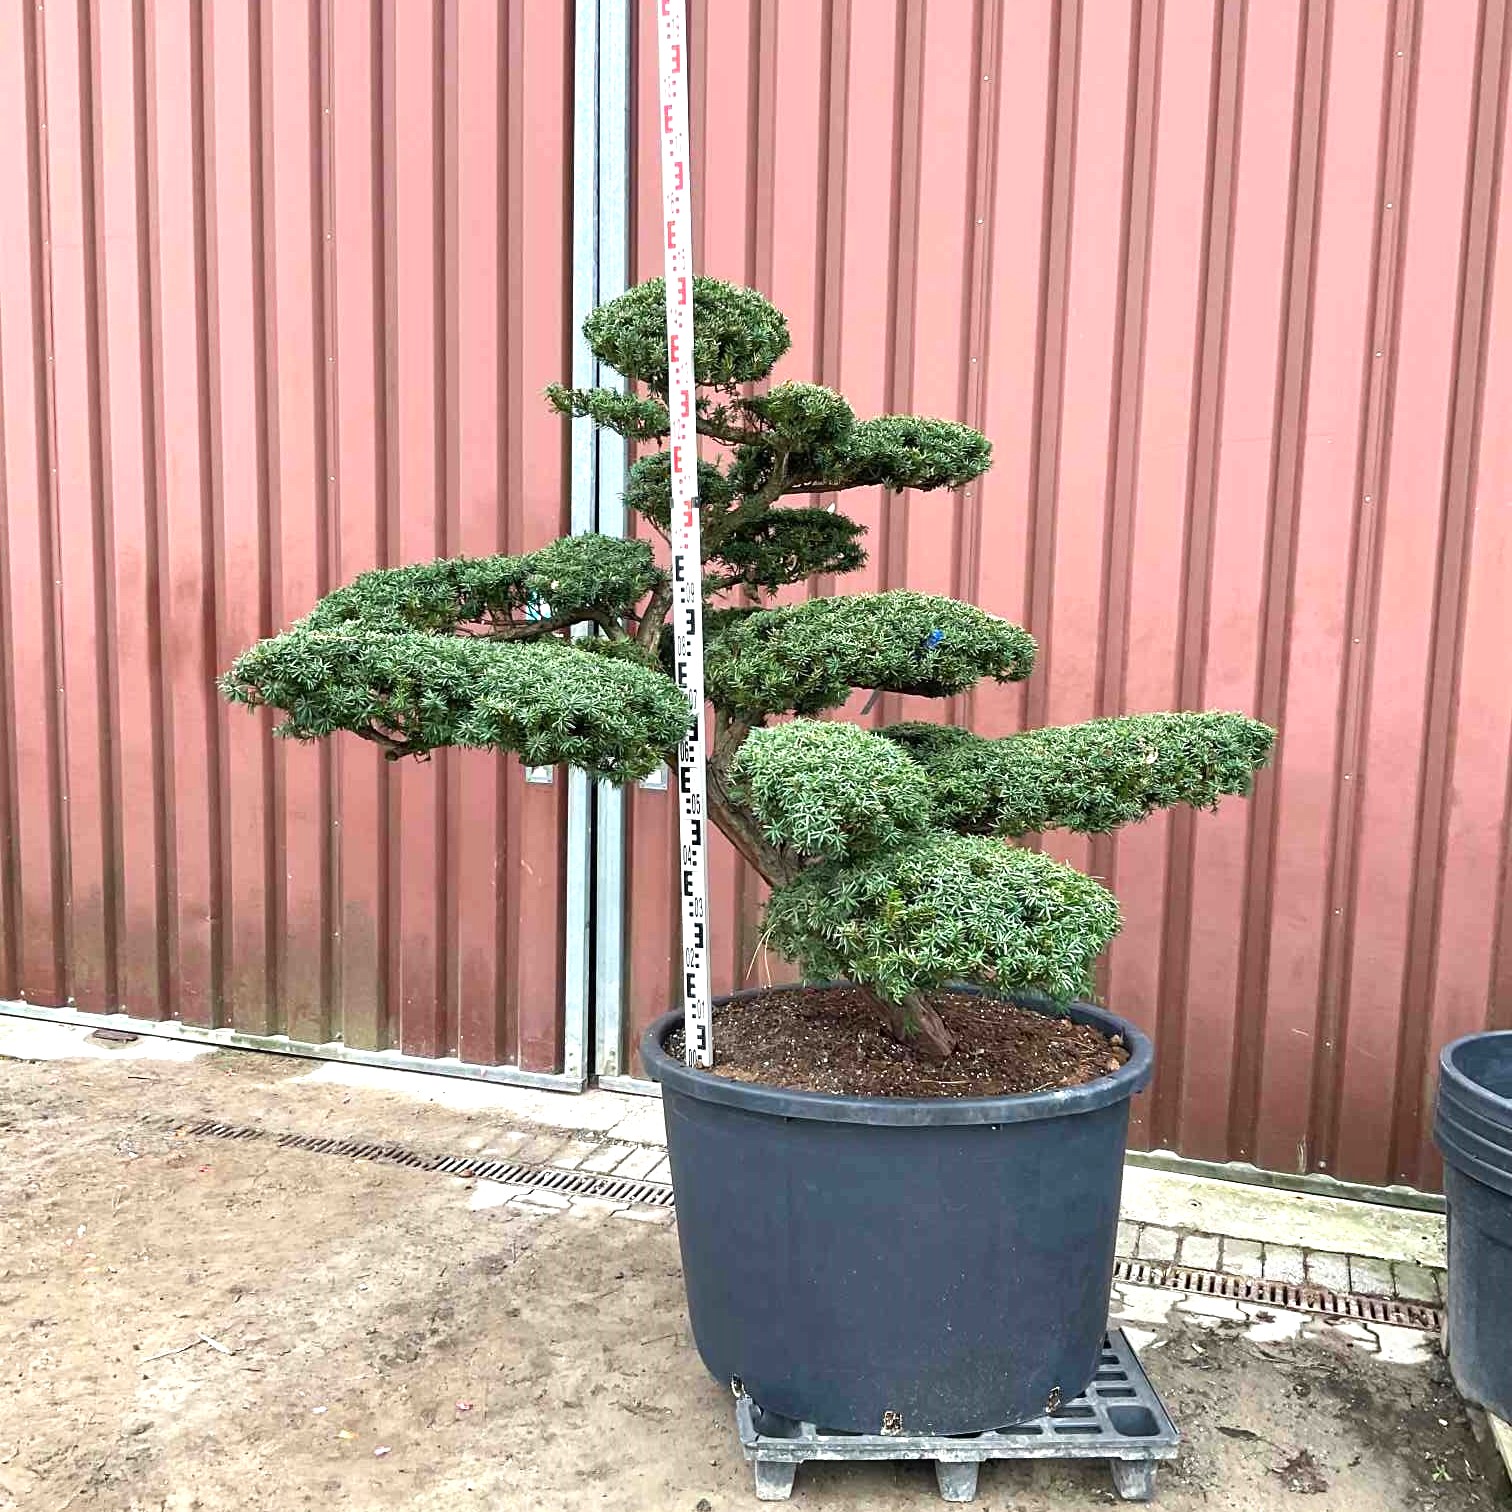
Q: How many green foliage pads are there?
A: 12